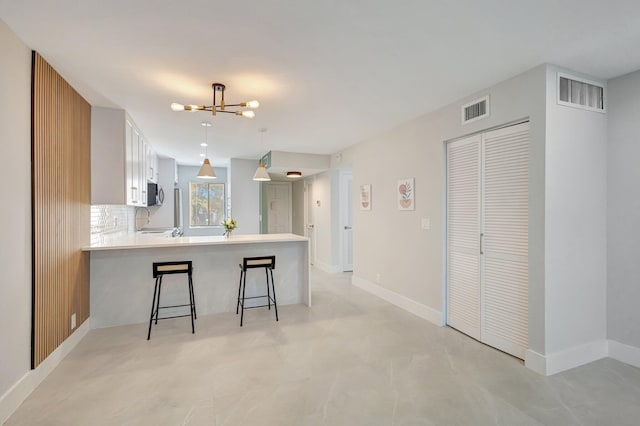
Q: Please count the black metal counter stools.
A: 2